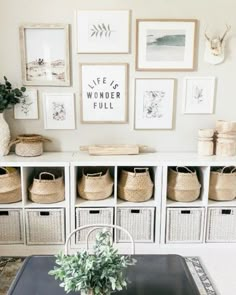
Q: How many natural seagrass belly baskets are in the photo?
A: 6